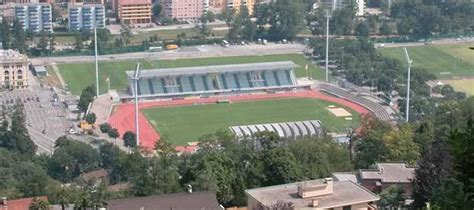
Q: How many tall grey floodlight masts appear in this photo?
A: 4